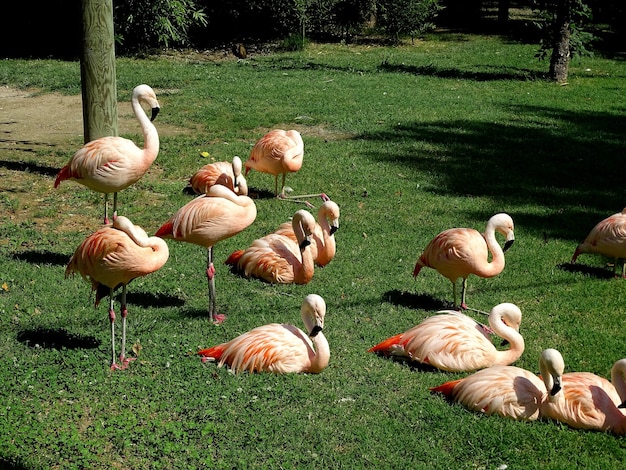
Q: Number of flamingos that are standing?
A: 6